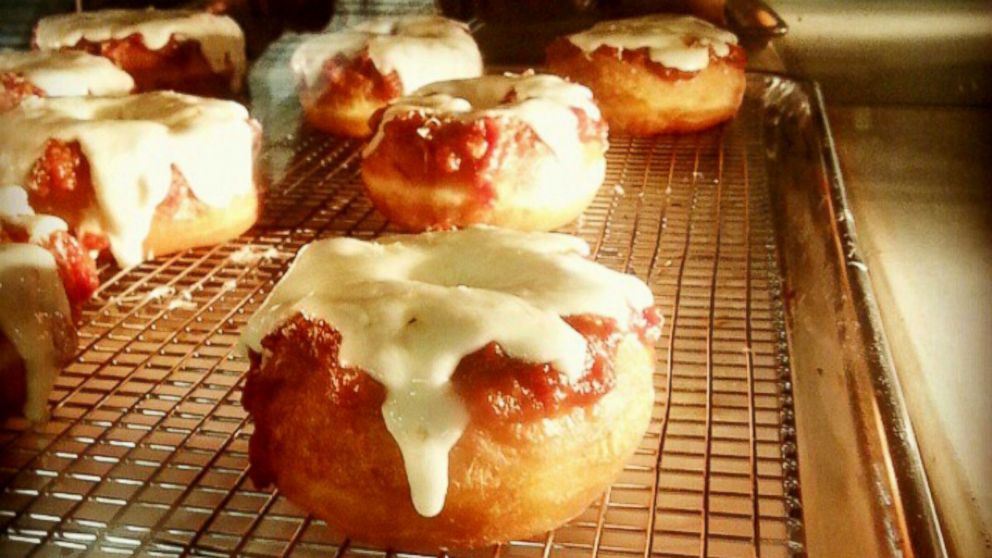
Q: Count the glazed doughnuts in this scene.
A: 8